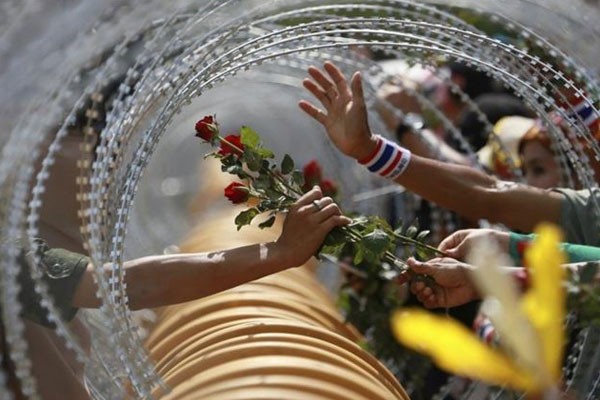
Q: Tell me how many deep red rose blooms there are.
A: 5